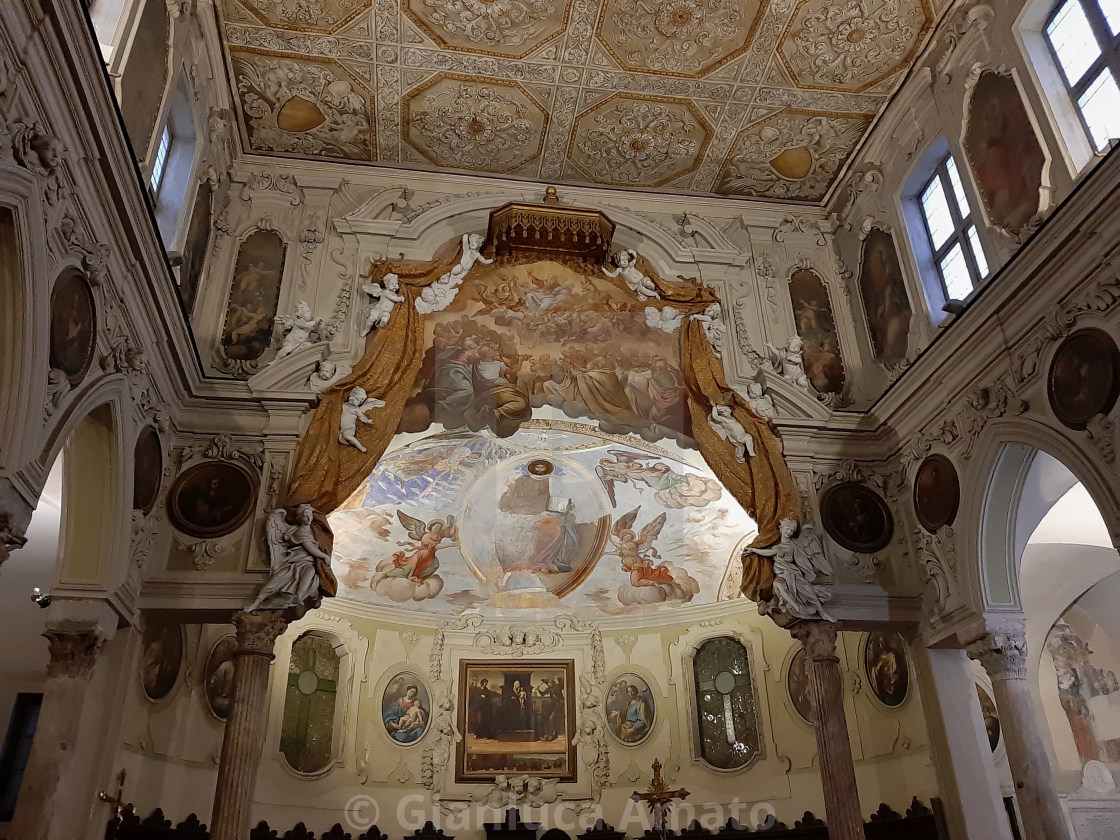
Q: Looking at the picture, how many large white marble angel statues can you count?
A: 2